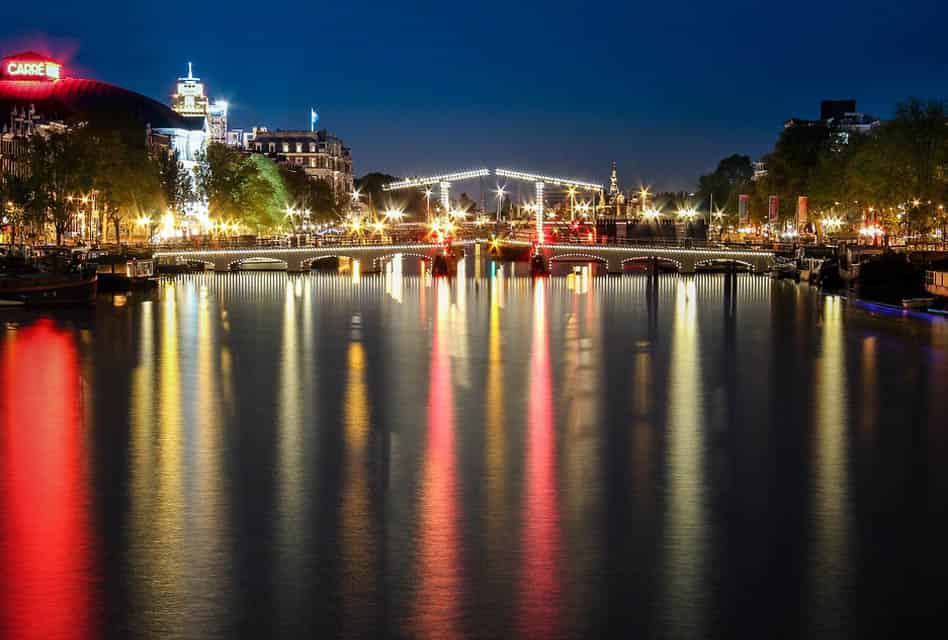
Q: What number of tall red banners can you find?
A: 3